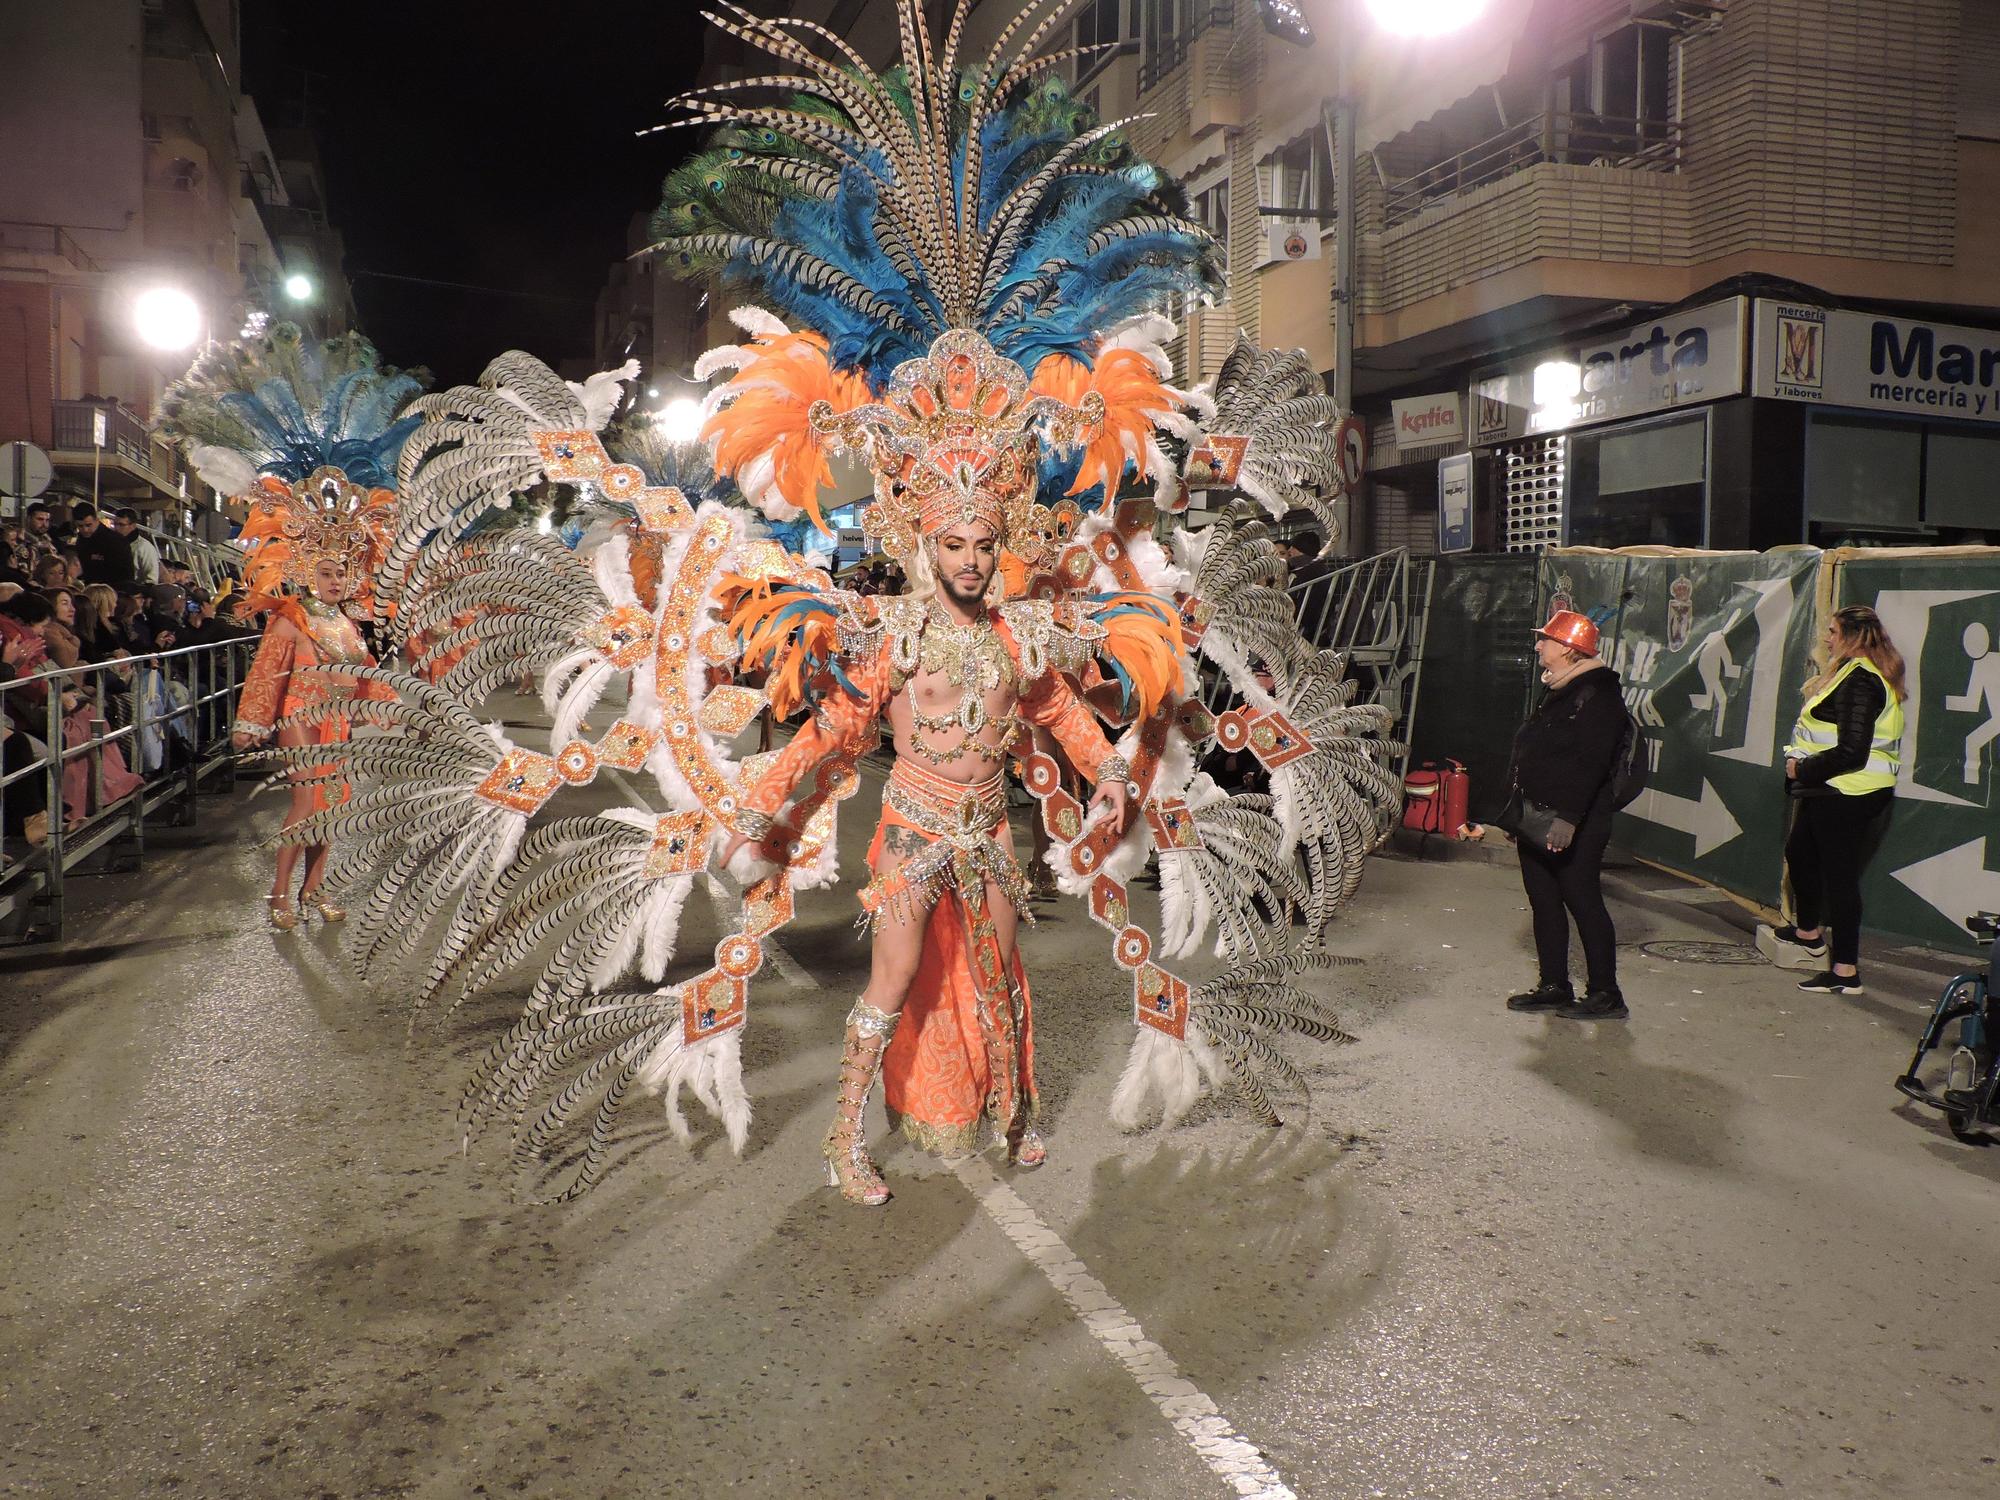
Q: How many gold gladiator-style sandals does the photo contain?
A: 2